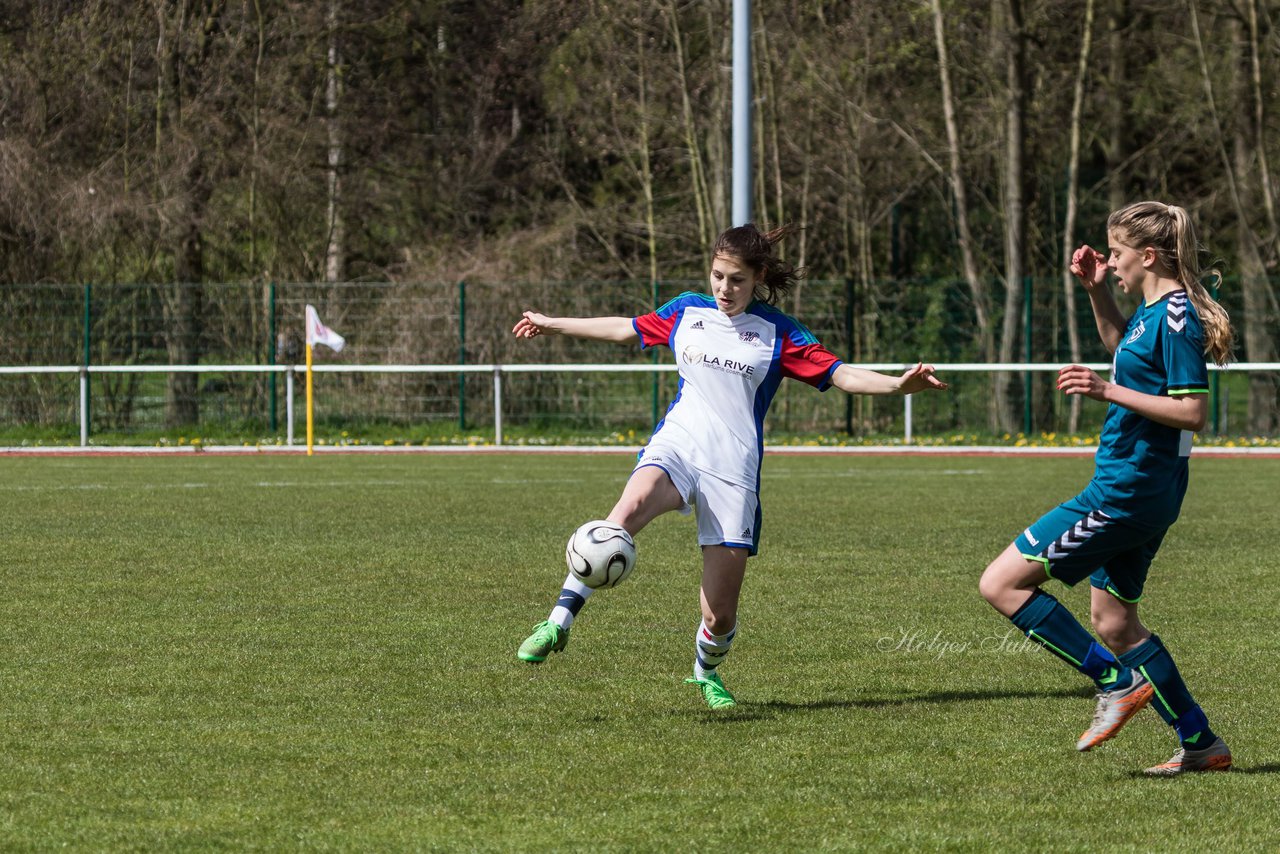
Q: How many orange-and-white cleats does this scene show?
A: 2